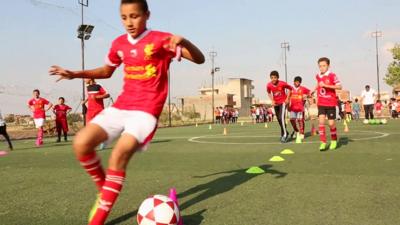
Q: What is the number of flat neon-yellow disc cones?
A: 3